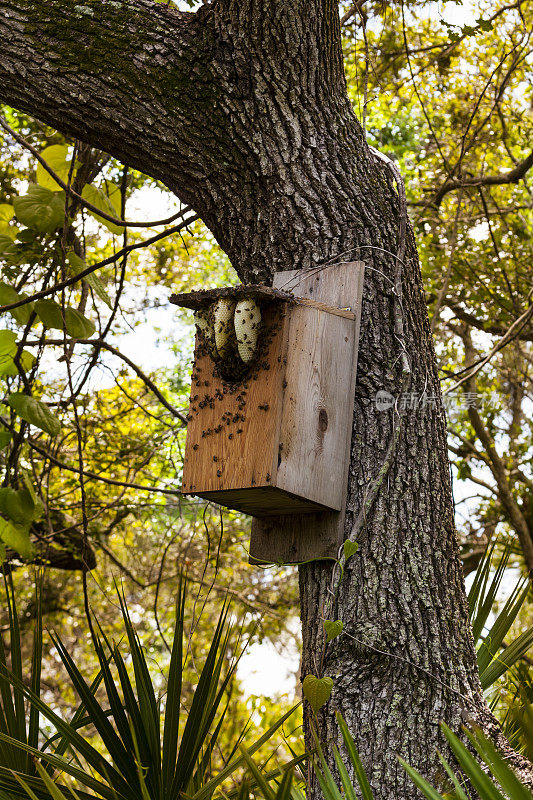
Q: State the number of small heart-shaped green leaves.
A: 3